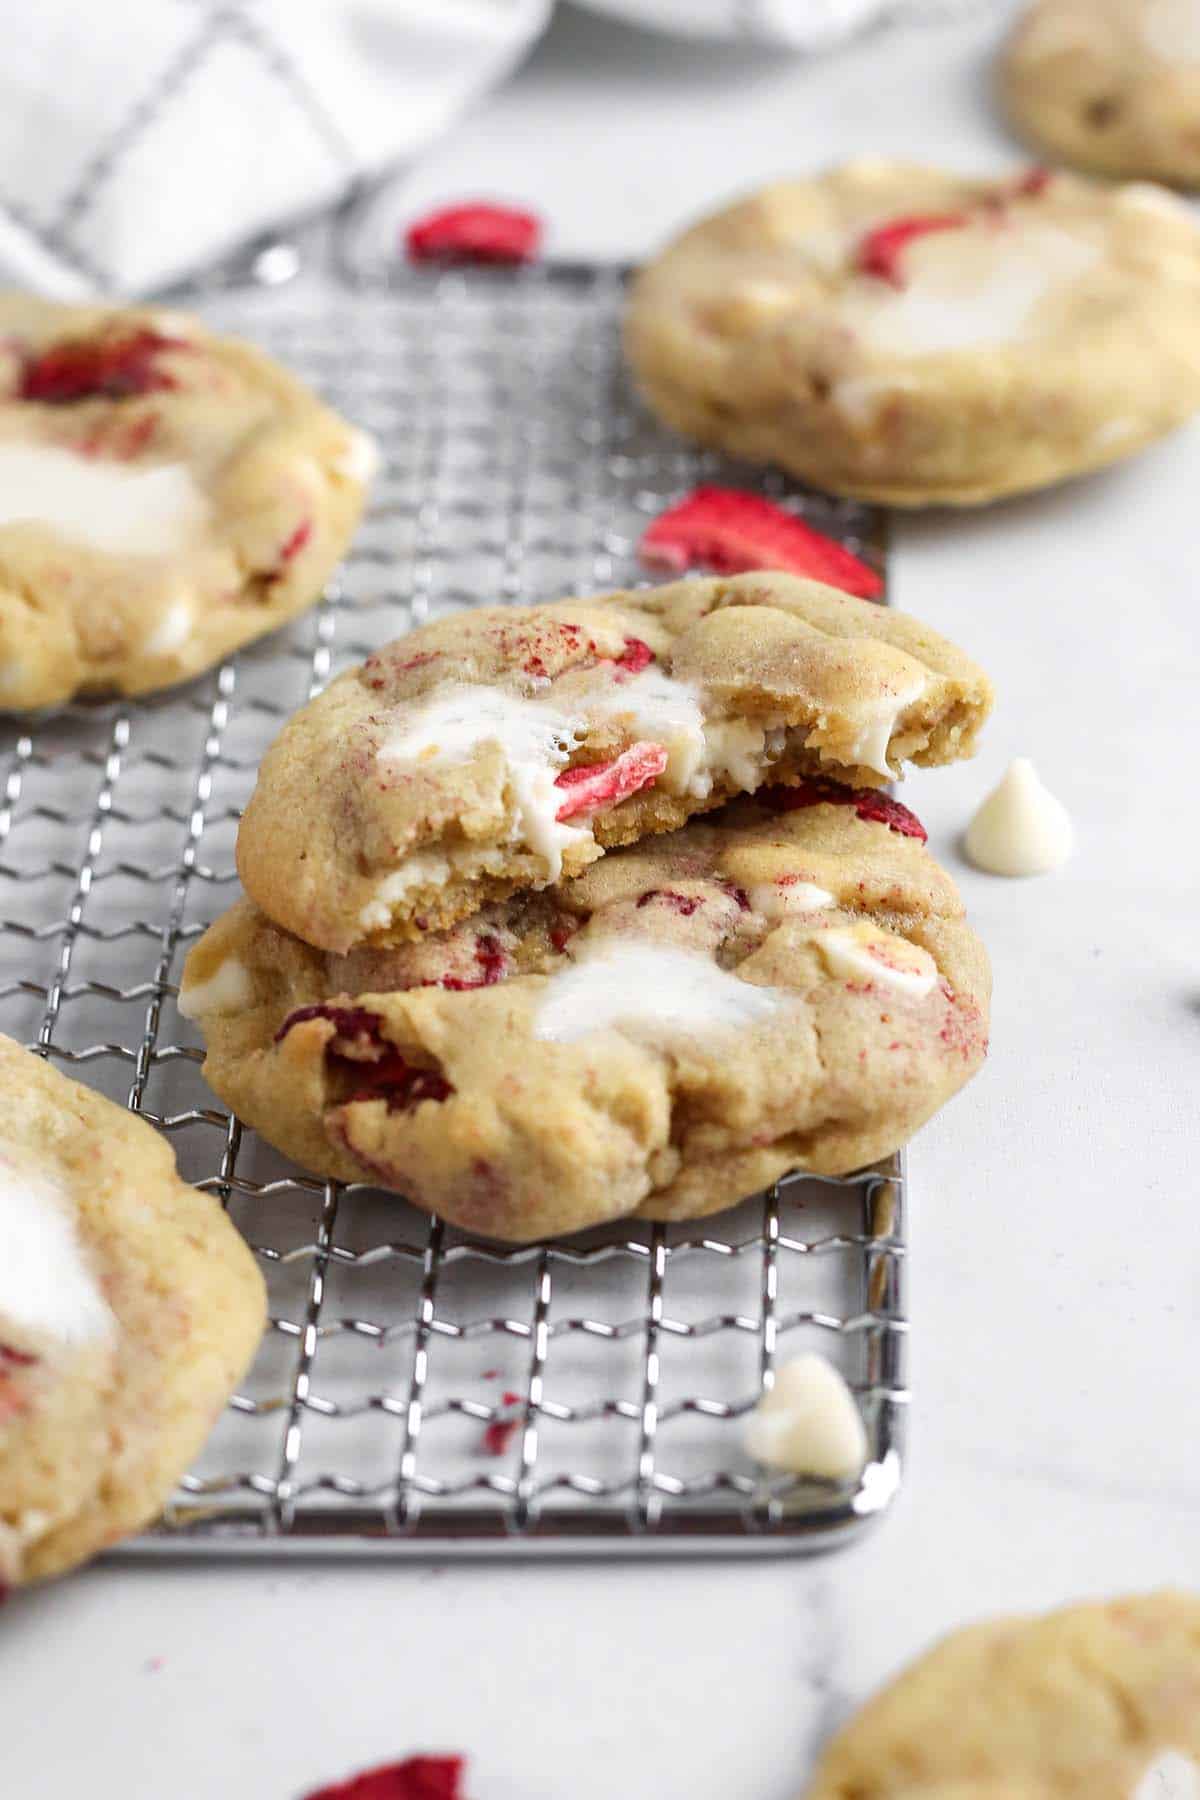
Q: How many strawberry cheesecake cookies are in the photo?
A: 7